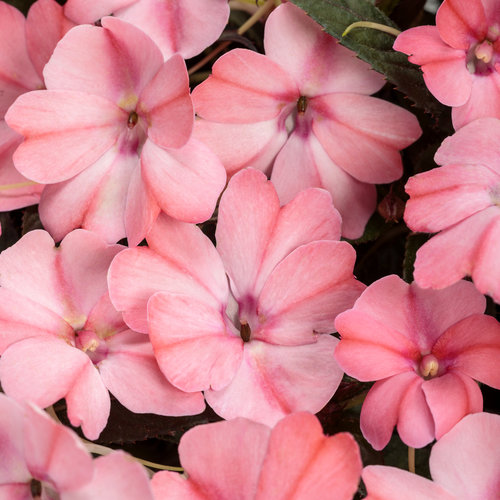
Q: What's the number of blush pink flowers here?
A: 12